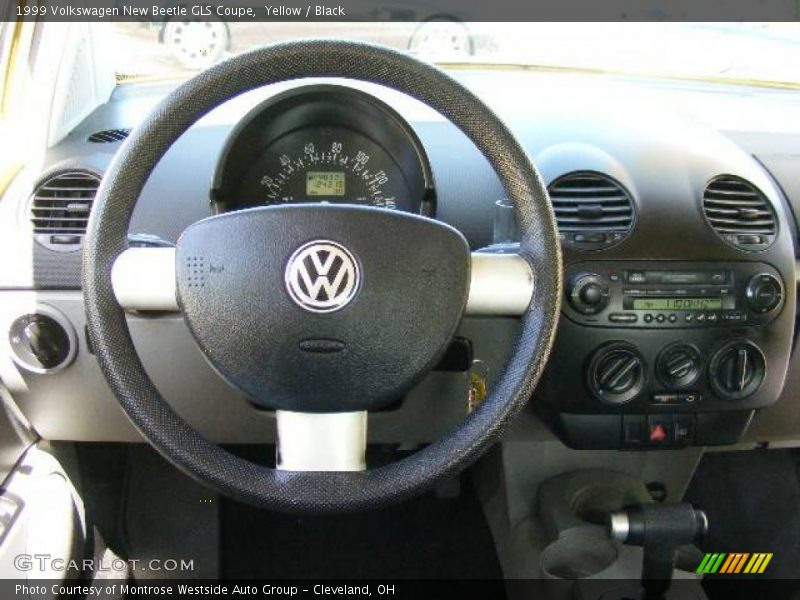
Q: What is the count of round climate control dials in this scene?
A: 3